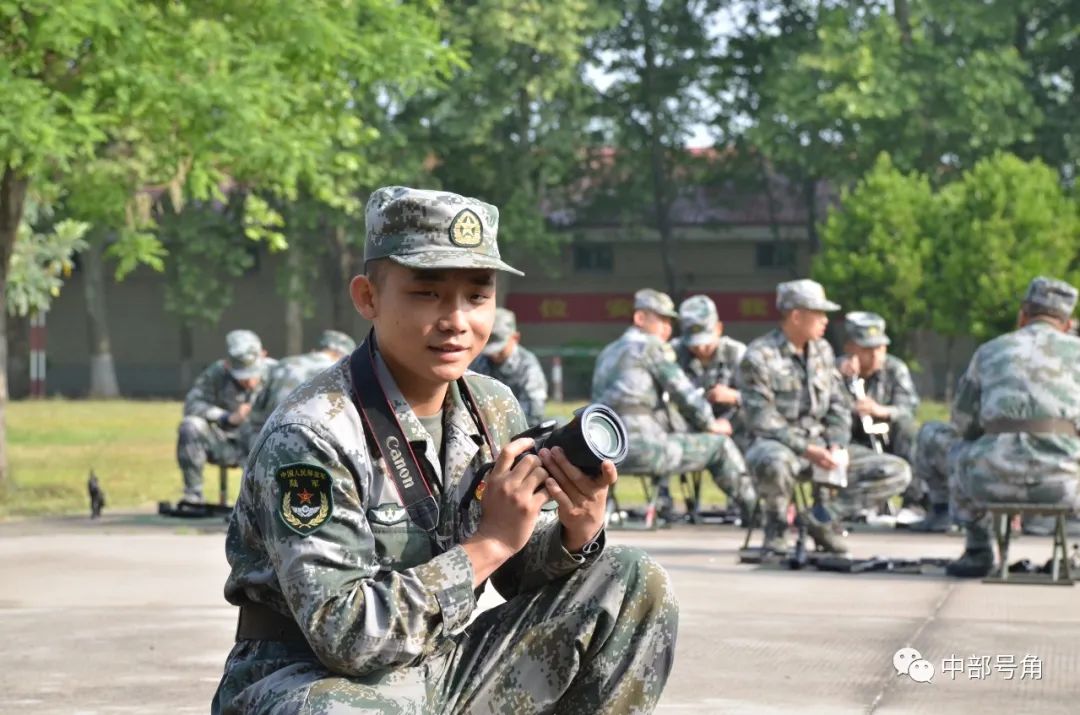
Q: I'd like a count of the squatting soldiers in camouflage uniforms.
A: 1